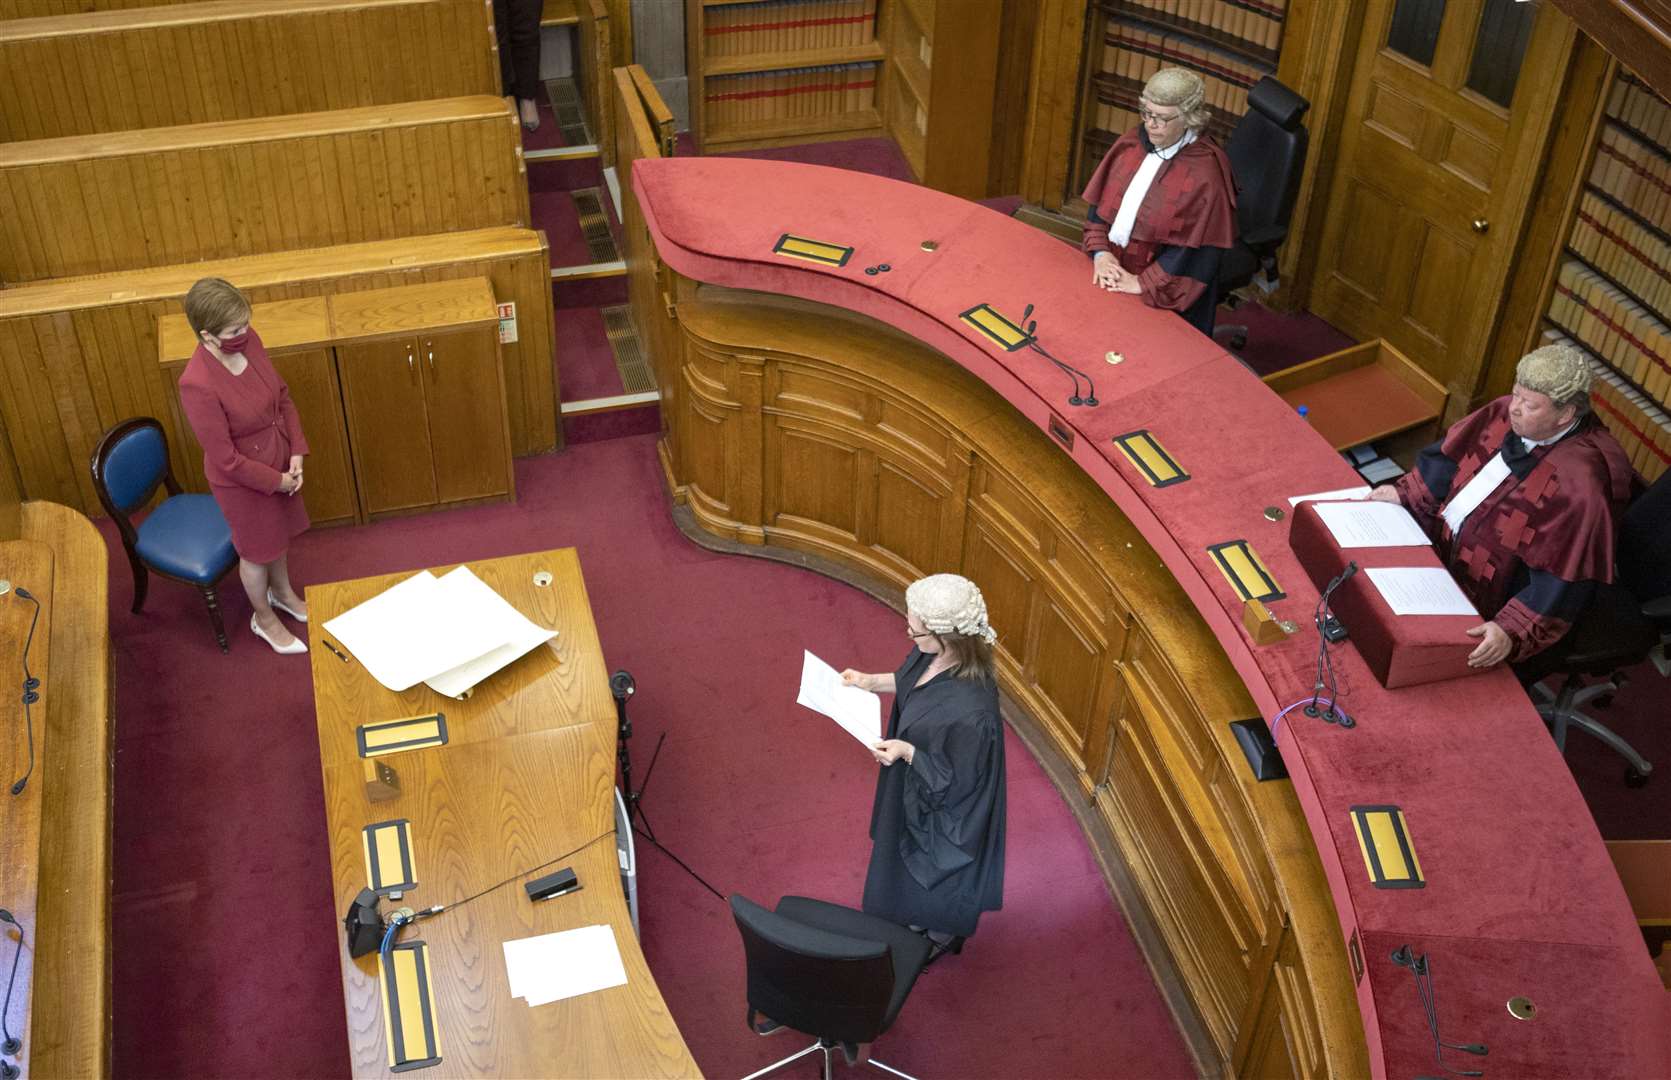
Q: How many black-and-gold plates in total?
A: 8